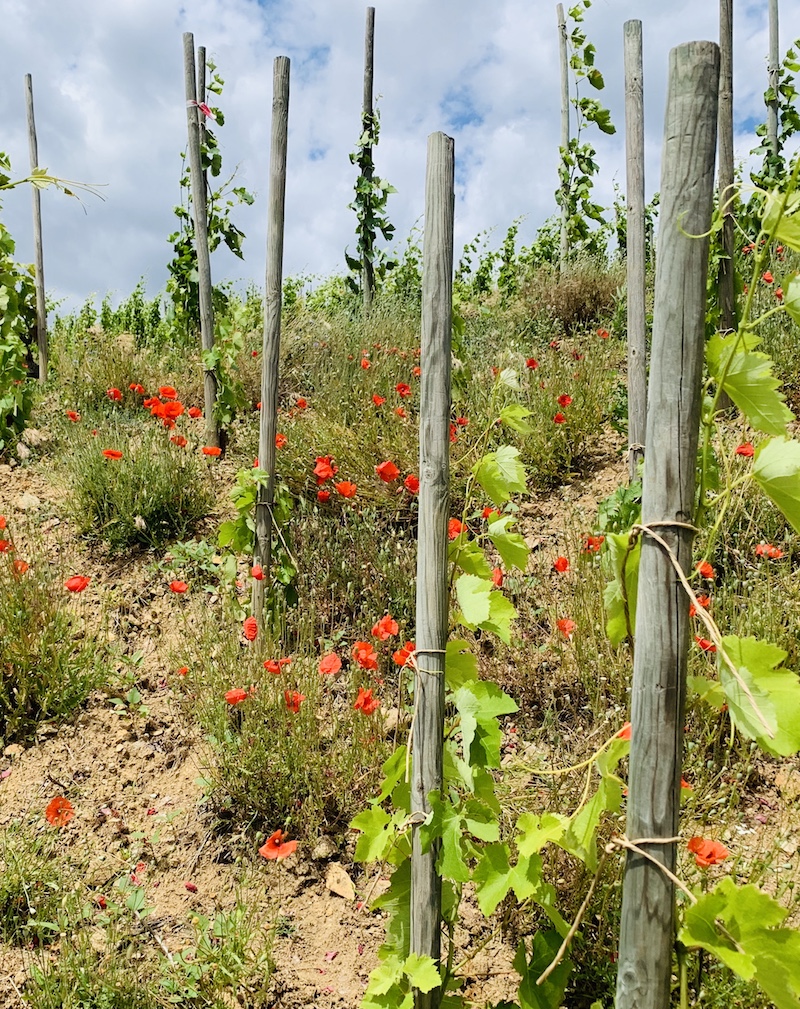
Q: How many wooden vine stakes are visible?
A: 11